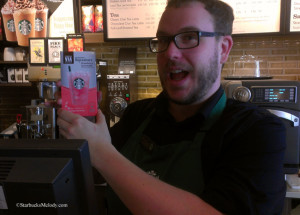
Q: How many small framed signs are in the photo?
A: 3